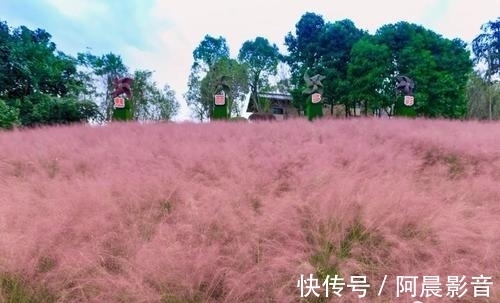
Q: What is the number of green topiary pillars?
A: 4